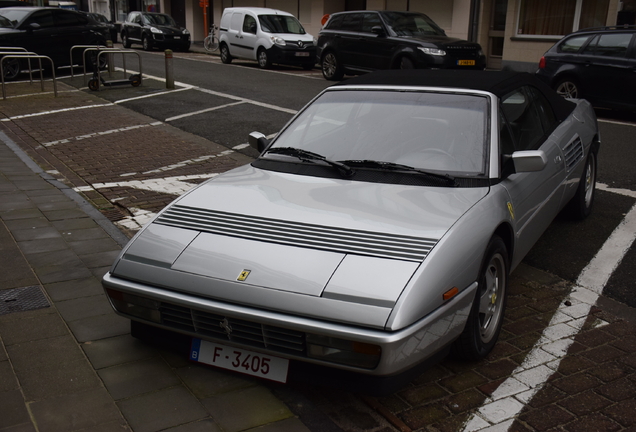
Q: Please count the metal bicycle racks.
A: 6